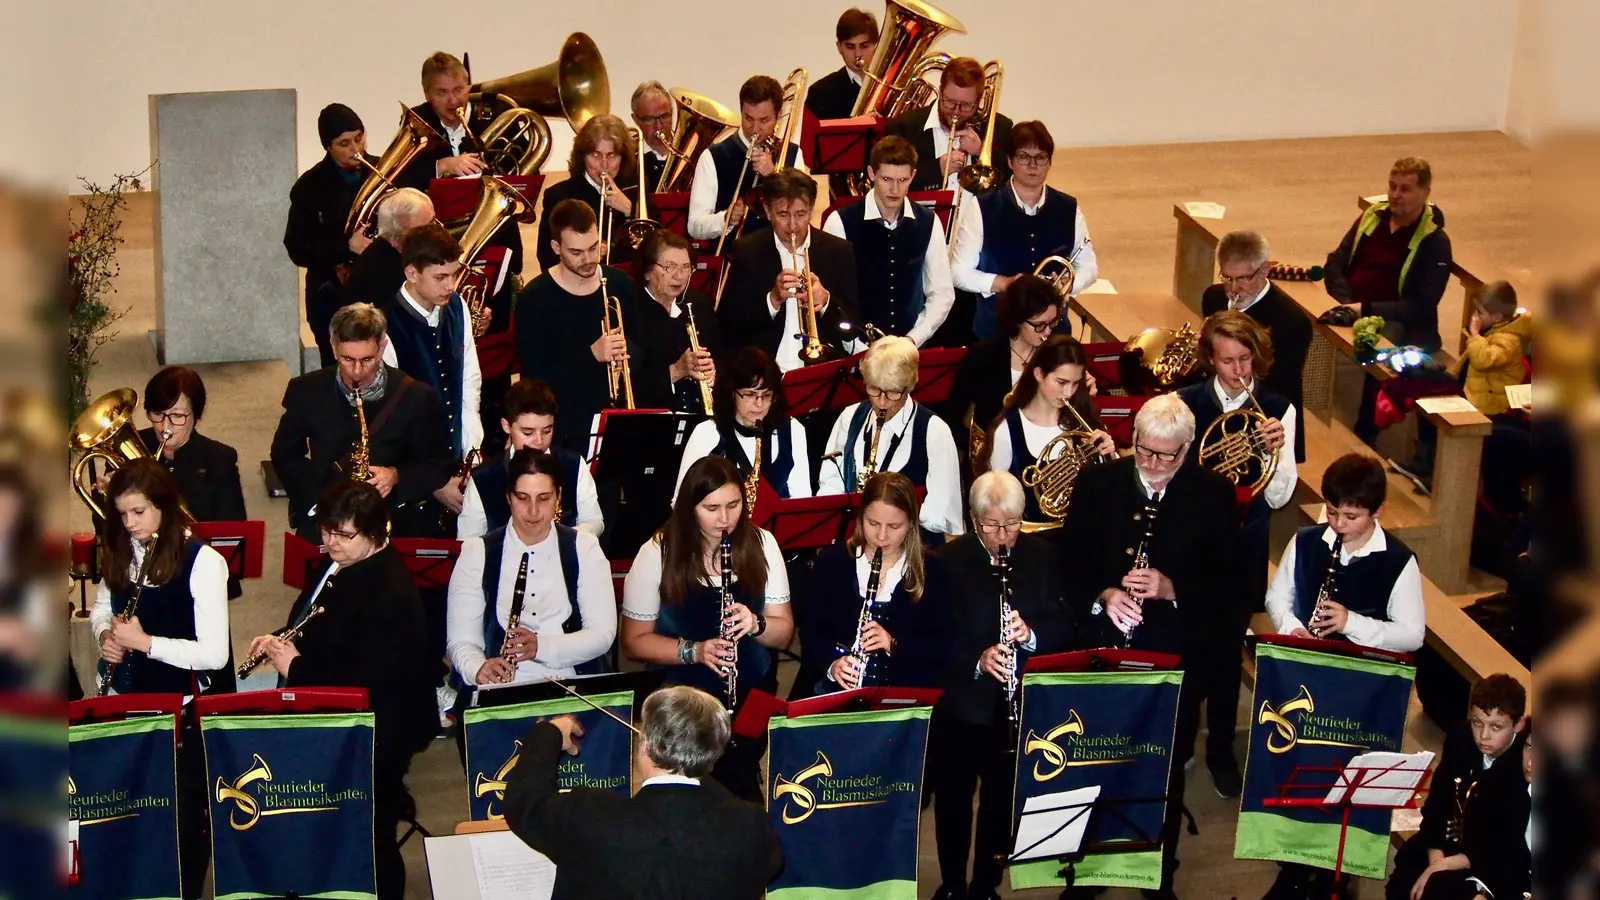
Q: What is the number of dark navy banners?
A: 6